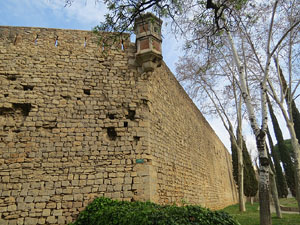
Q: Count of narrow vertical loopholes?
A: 6